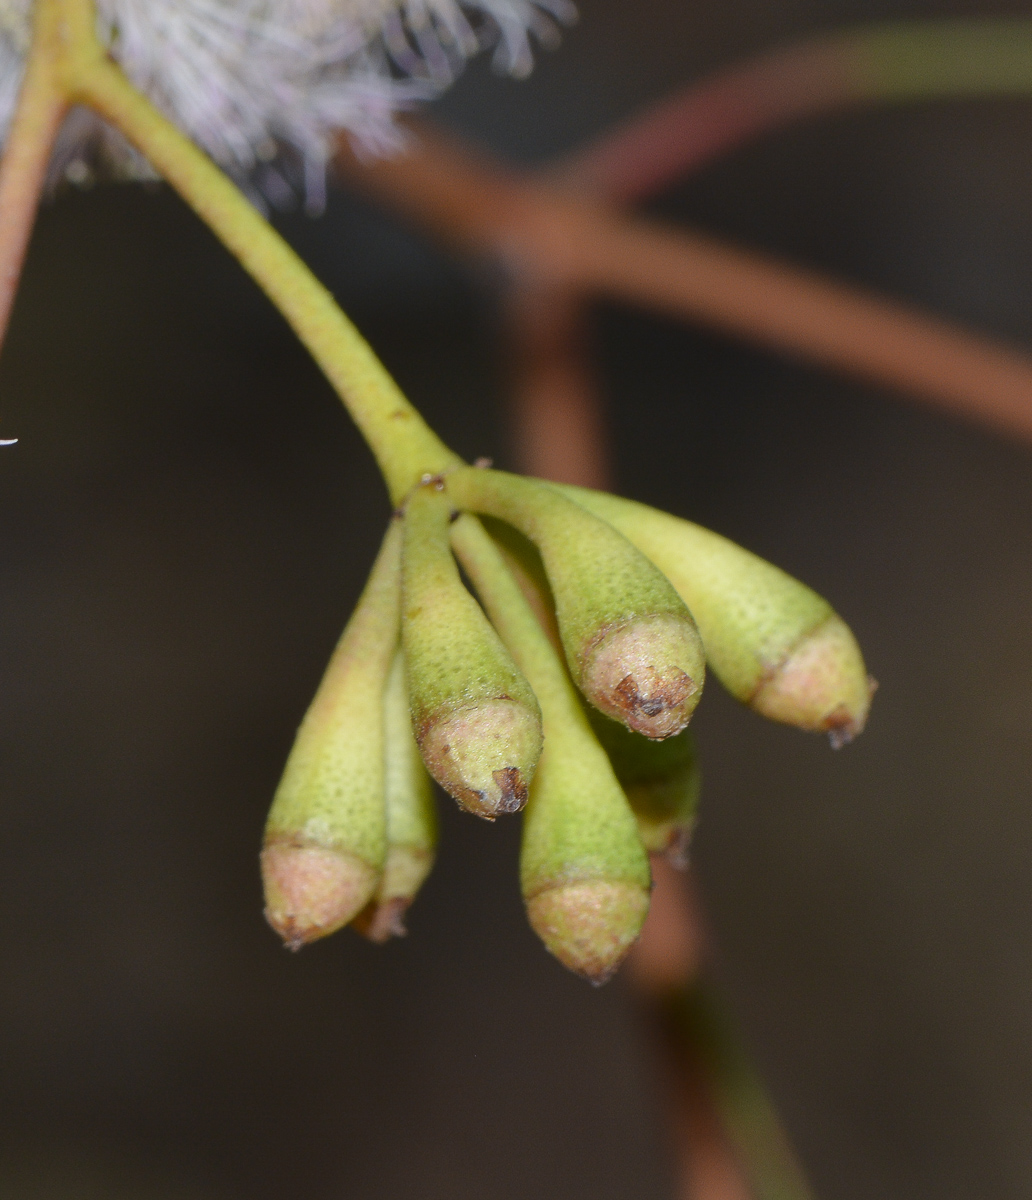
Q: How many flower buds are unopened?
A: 7